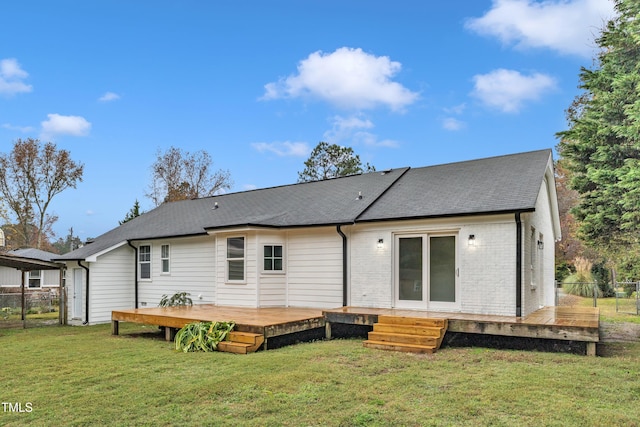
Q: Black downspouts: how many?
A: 4